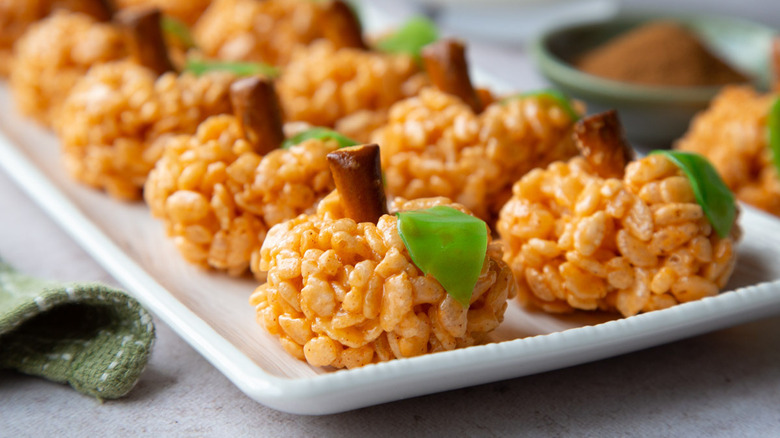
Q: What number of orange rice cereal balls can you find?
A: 11